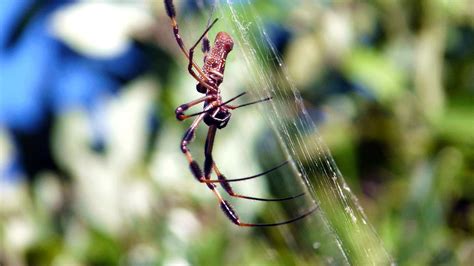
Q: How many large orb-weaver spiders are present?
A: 1